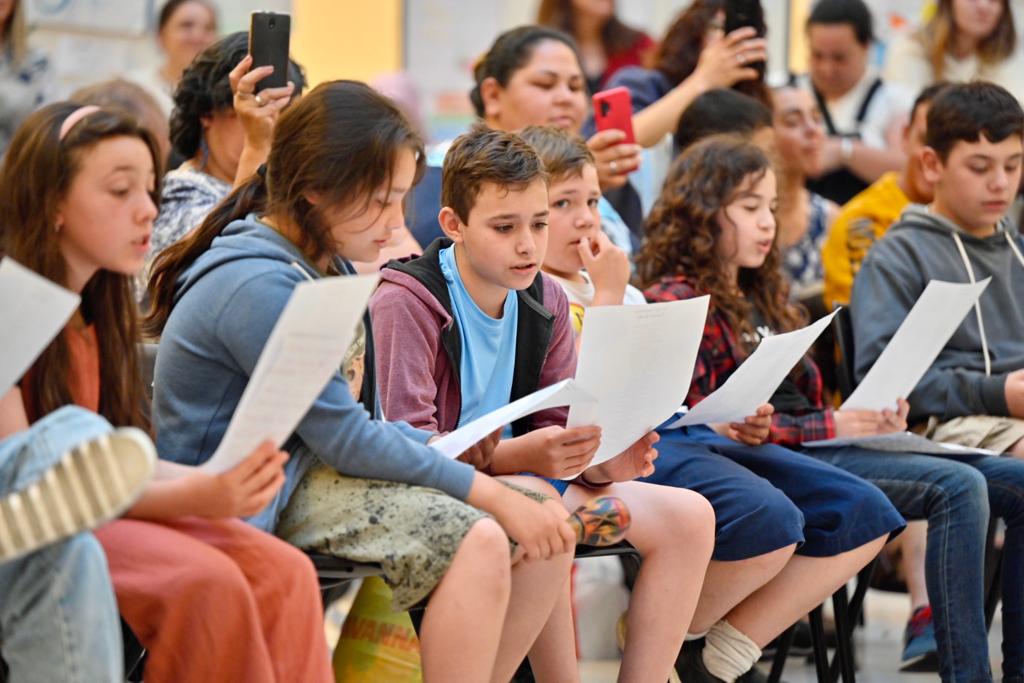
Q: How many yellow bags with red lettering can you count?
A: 1